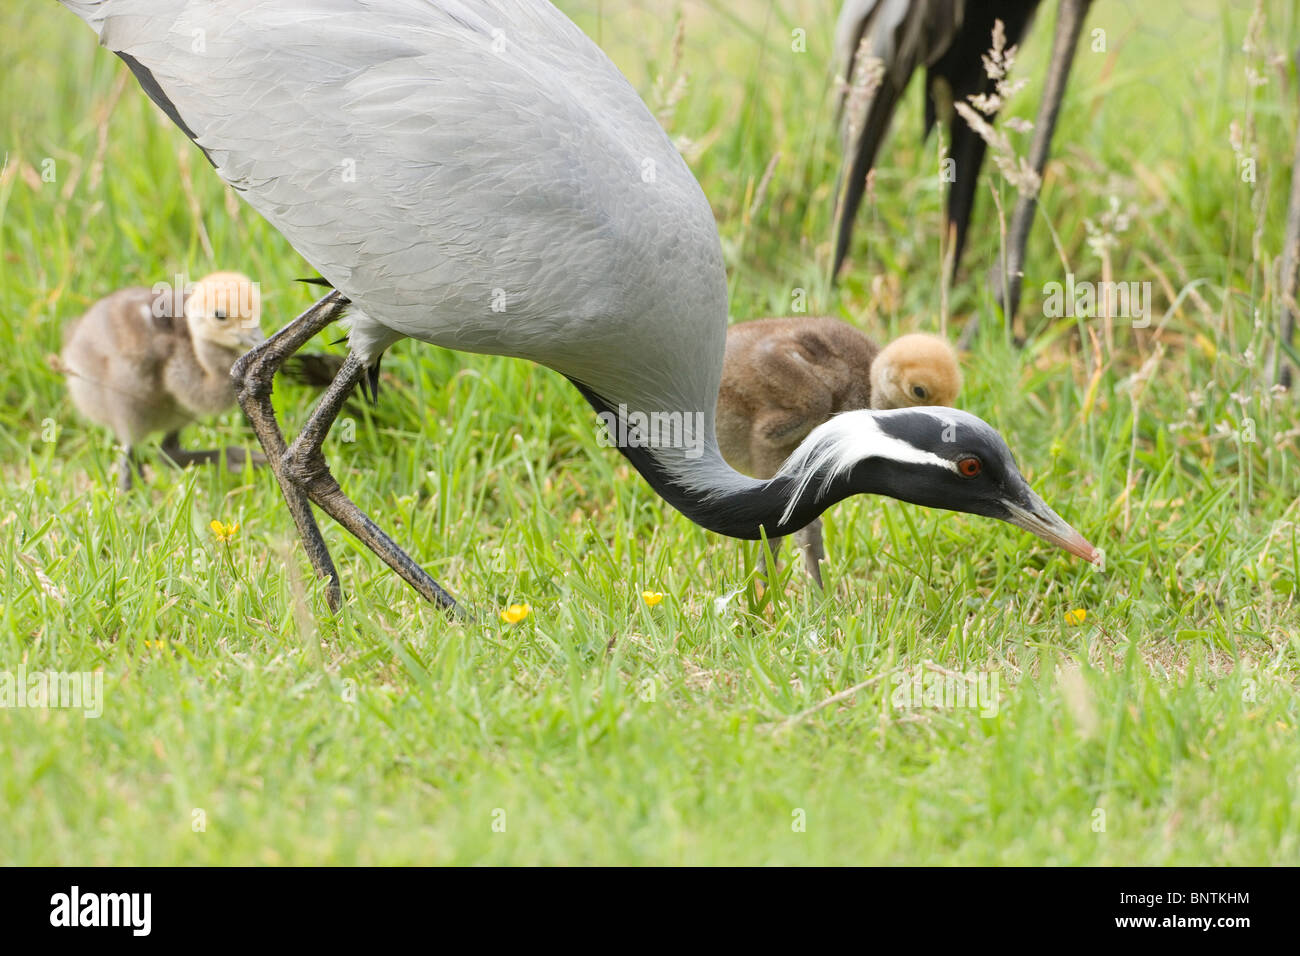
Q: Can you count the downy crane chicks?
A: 2